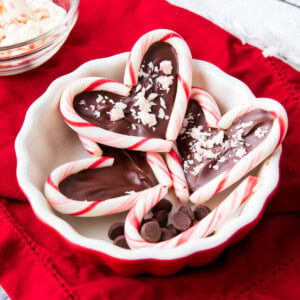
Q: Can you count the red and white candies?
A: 7